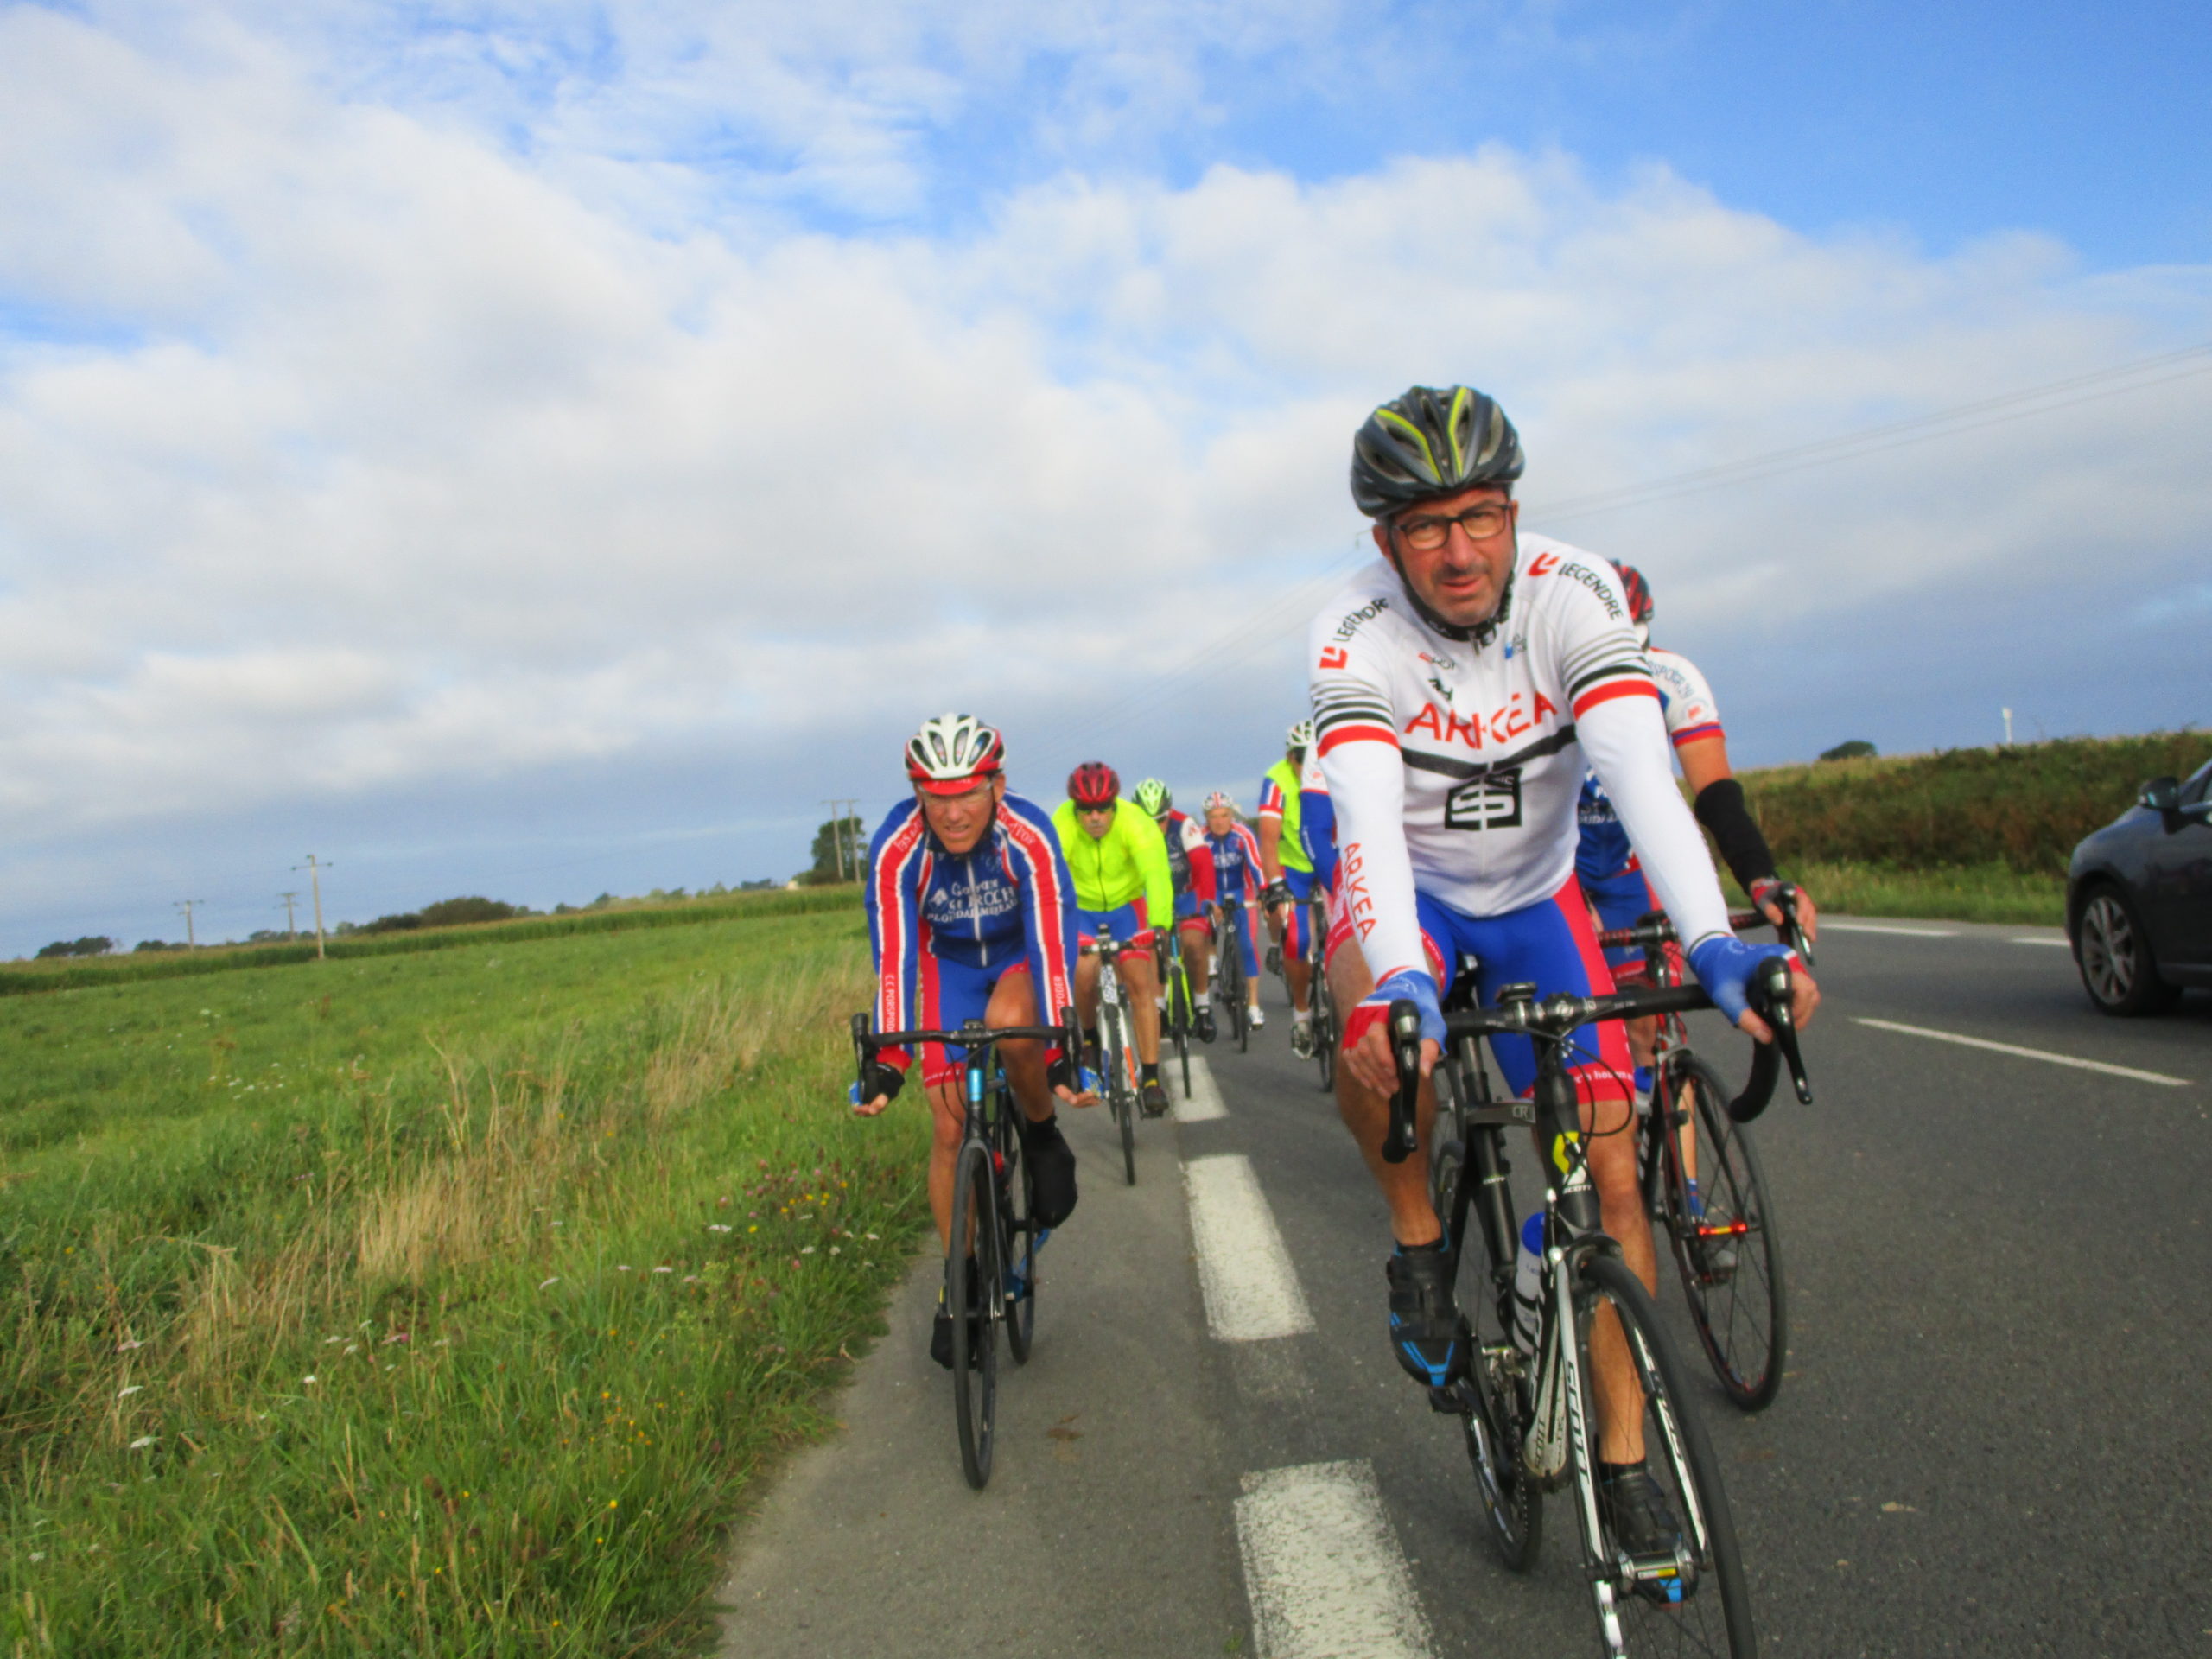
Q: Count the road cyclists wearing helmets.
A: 7